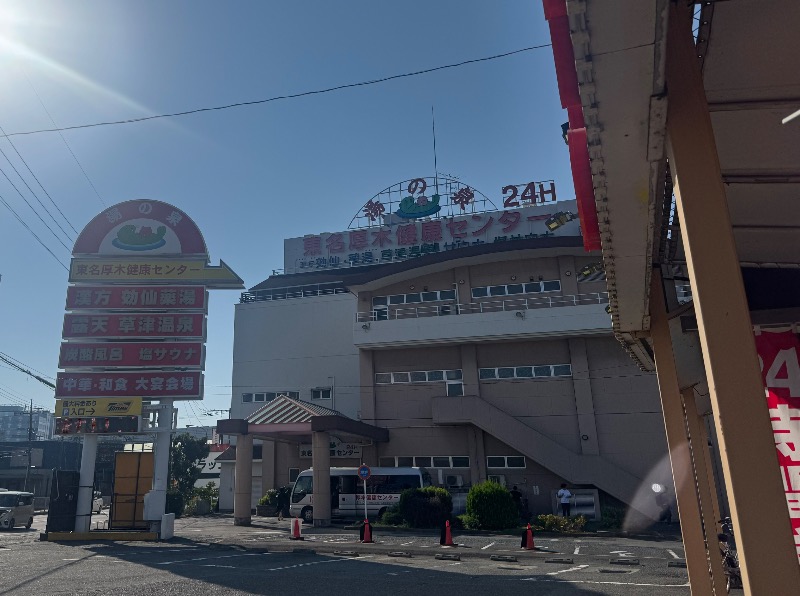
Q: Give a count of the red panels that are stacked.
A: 4